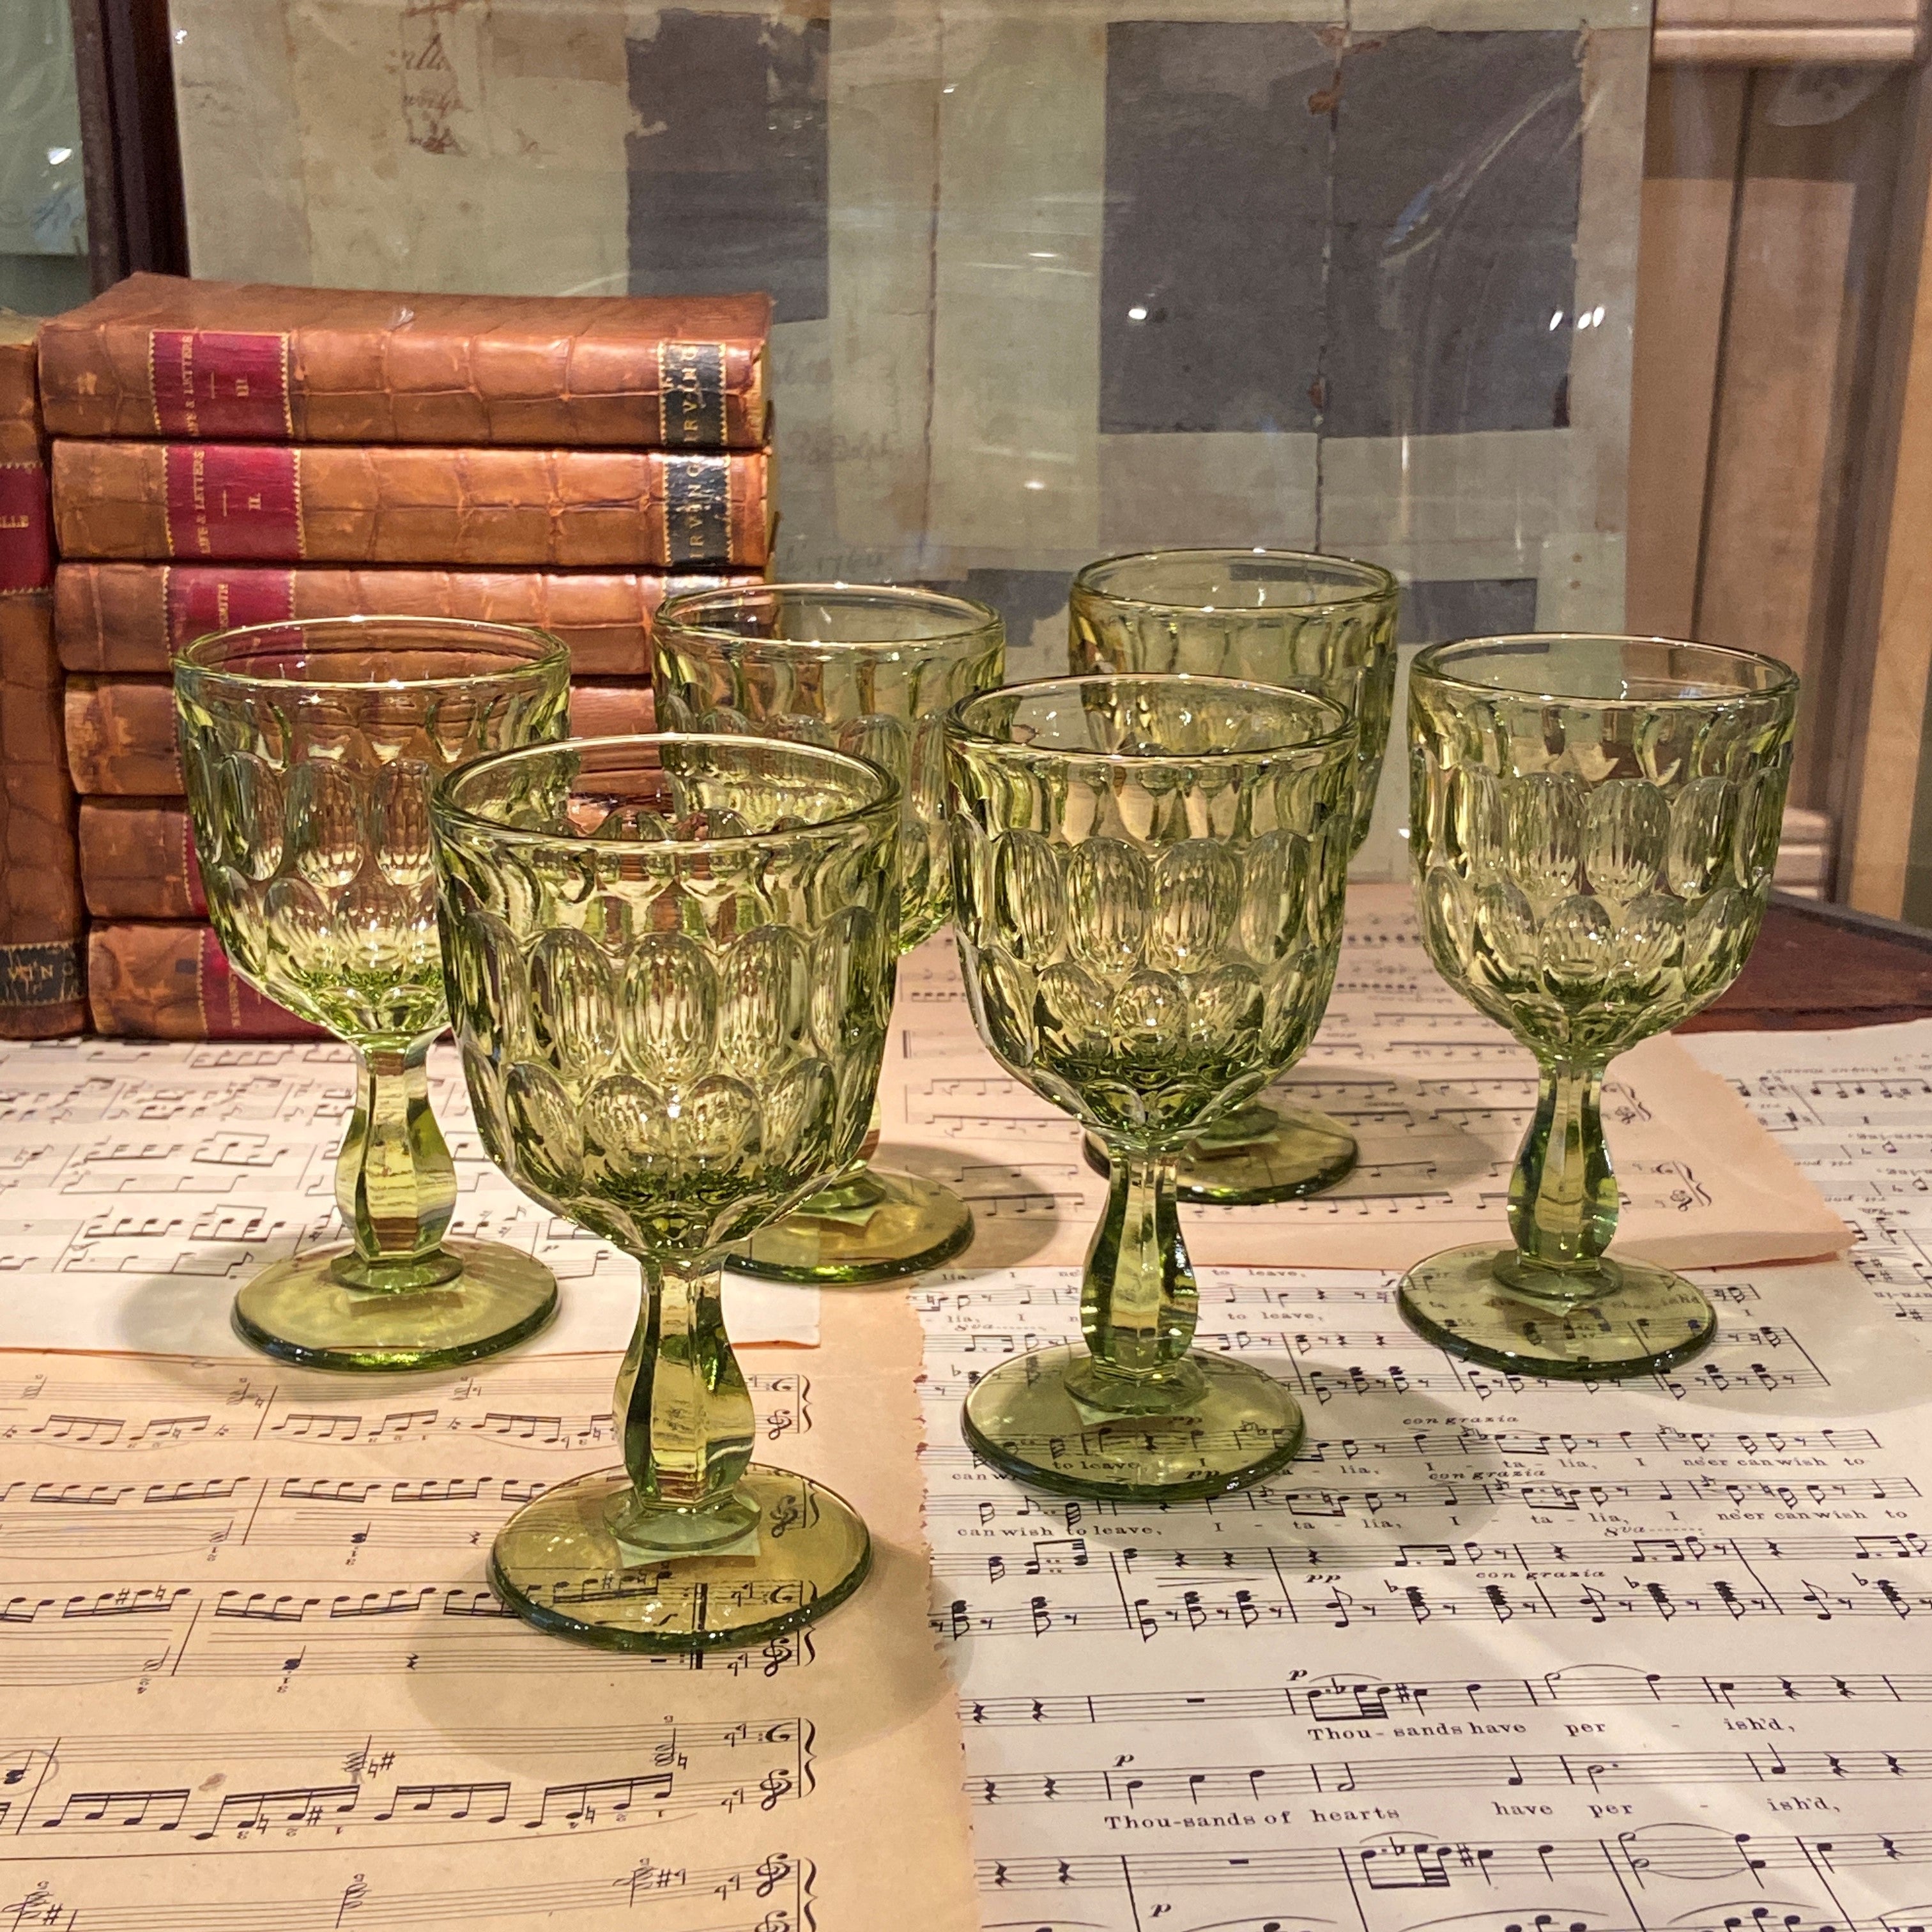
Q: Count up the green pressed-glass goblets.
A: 6